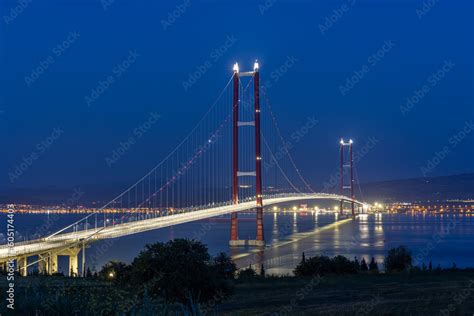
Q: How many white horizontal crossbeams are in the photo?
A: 6